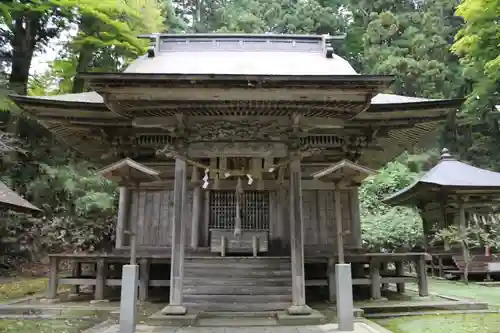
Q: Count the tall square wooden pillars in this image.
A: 2